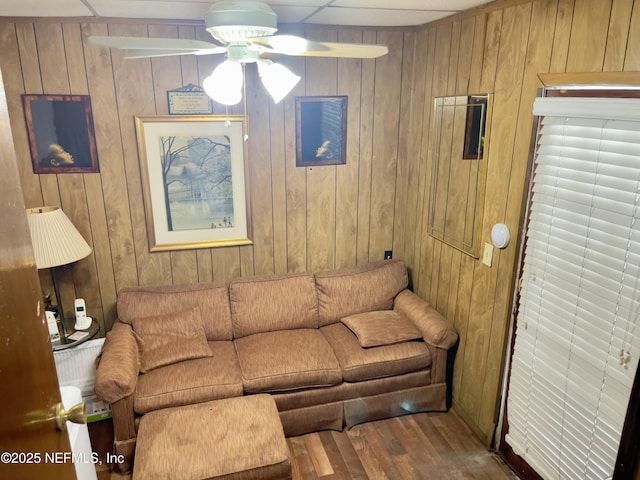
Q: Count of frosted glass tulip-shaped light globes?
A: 2